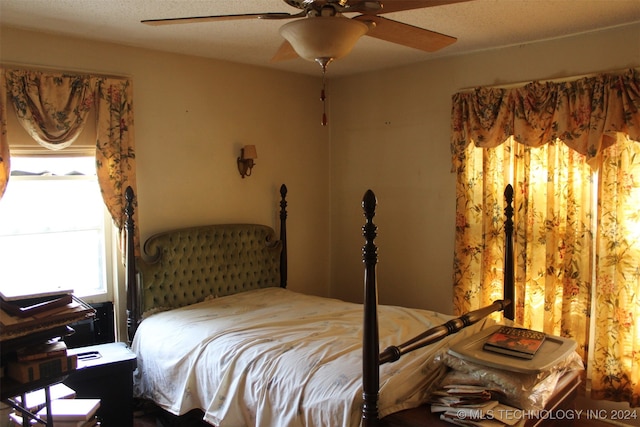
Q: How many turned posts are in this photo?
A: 4